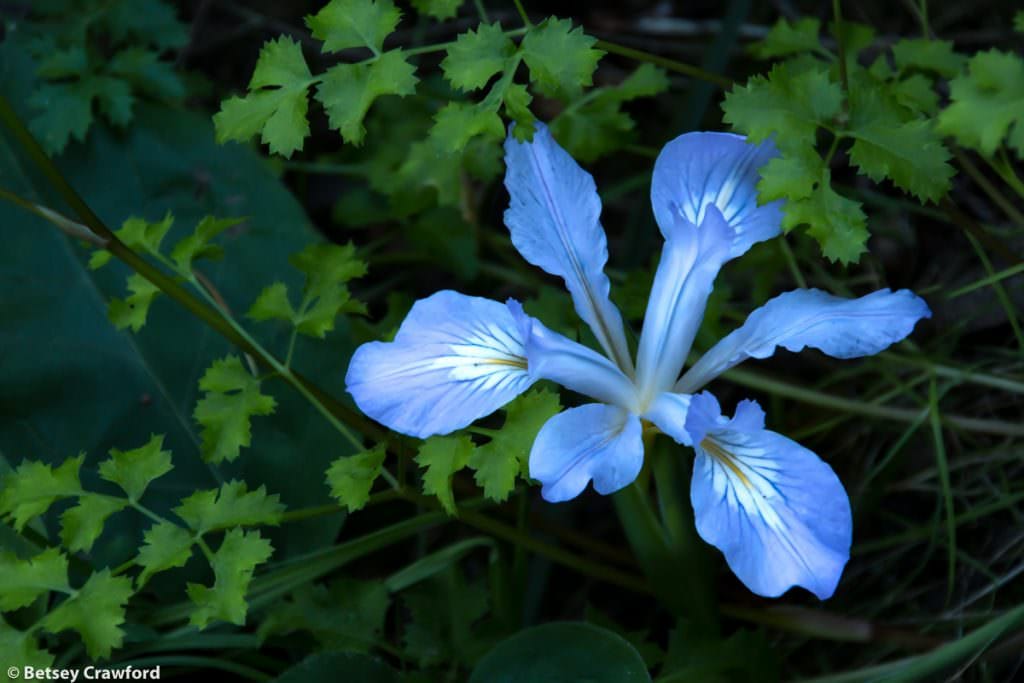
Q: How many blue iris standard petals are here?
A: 3